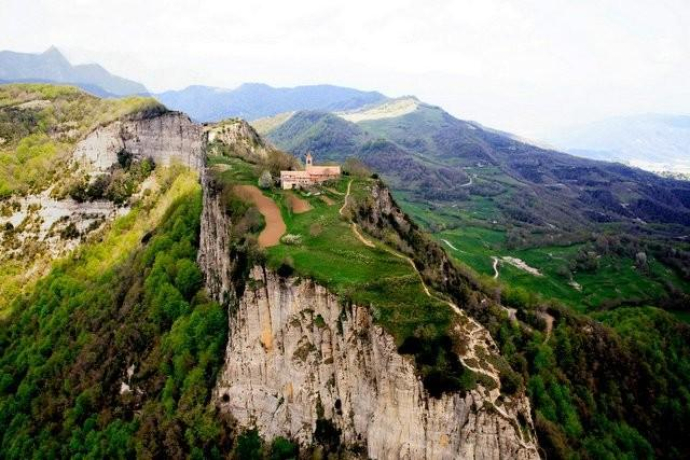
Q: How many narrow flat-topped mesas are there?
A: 1